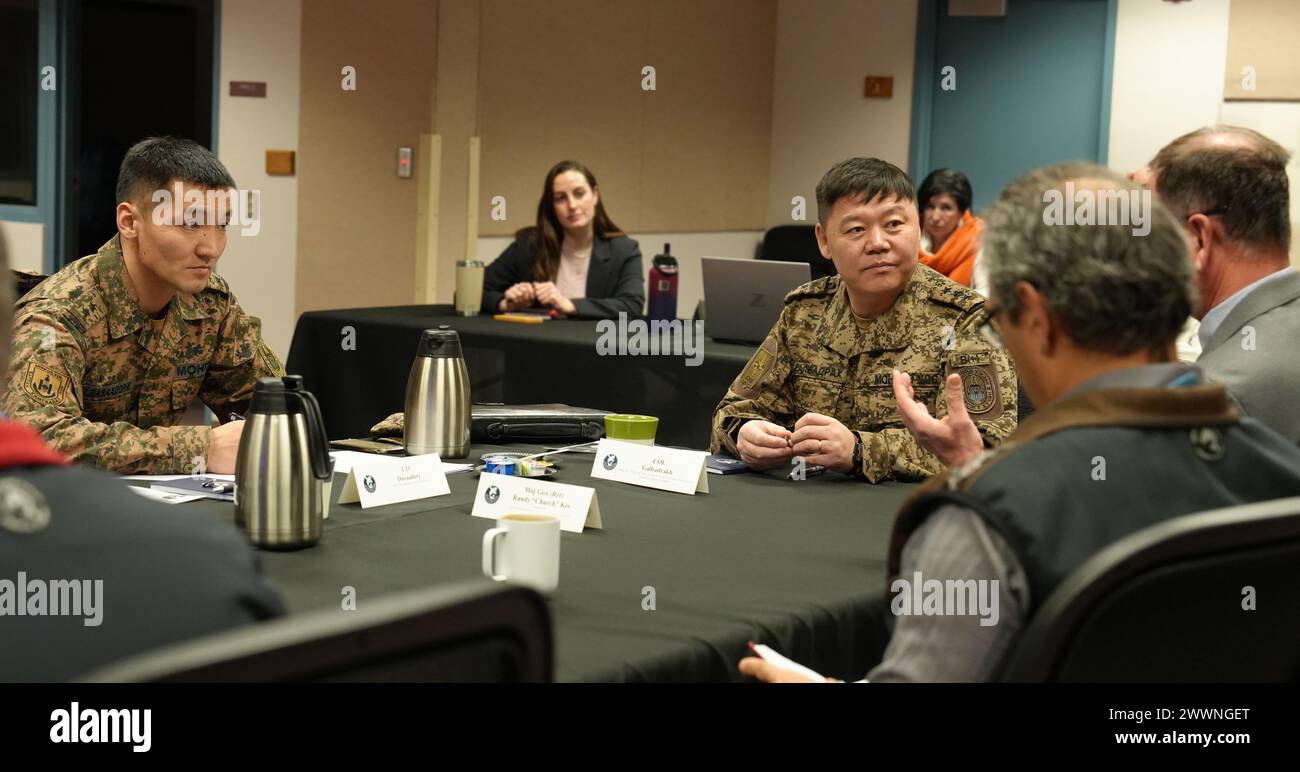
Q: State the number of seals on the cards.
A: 3